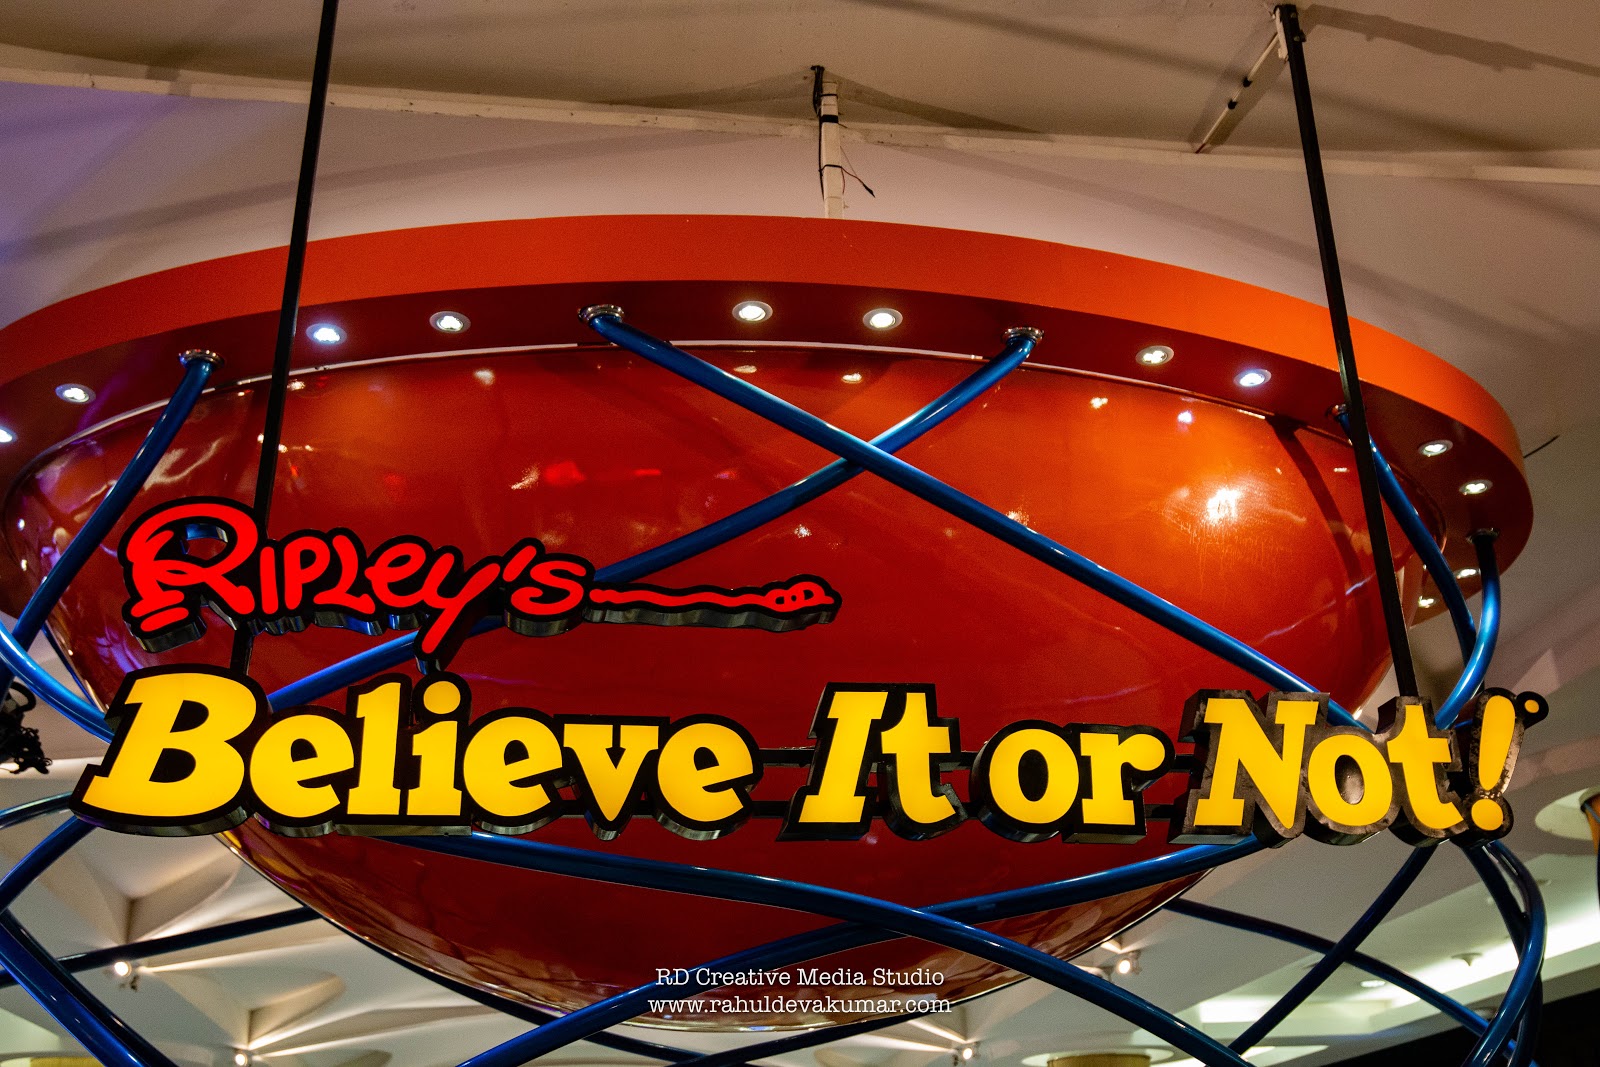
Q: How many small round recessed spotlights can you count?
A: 12